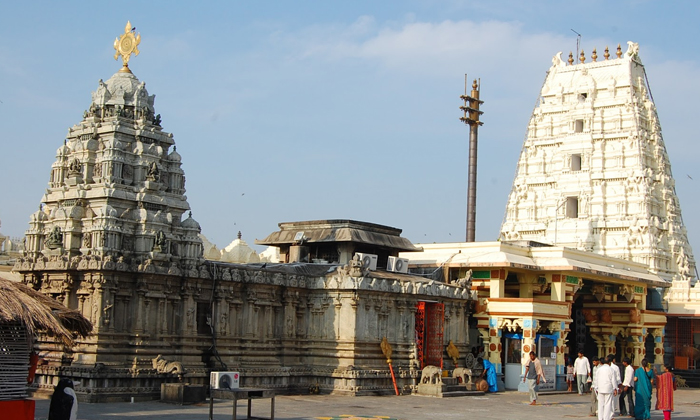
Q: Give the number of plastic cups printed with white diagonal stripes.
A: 0